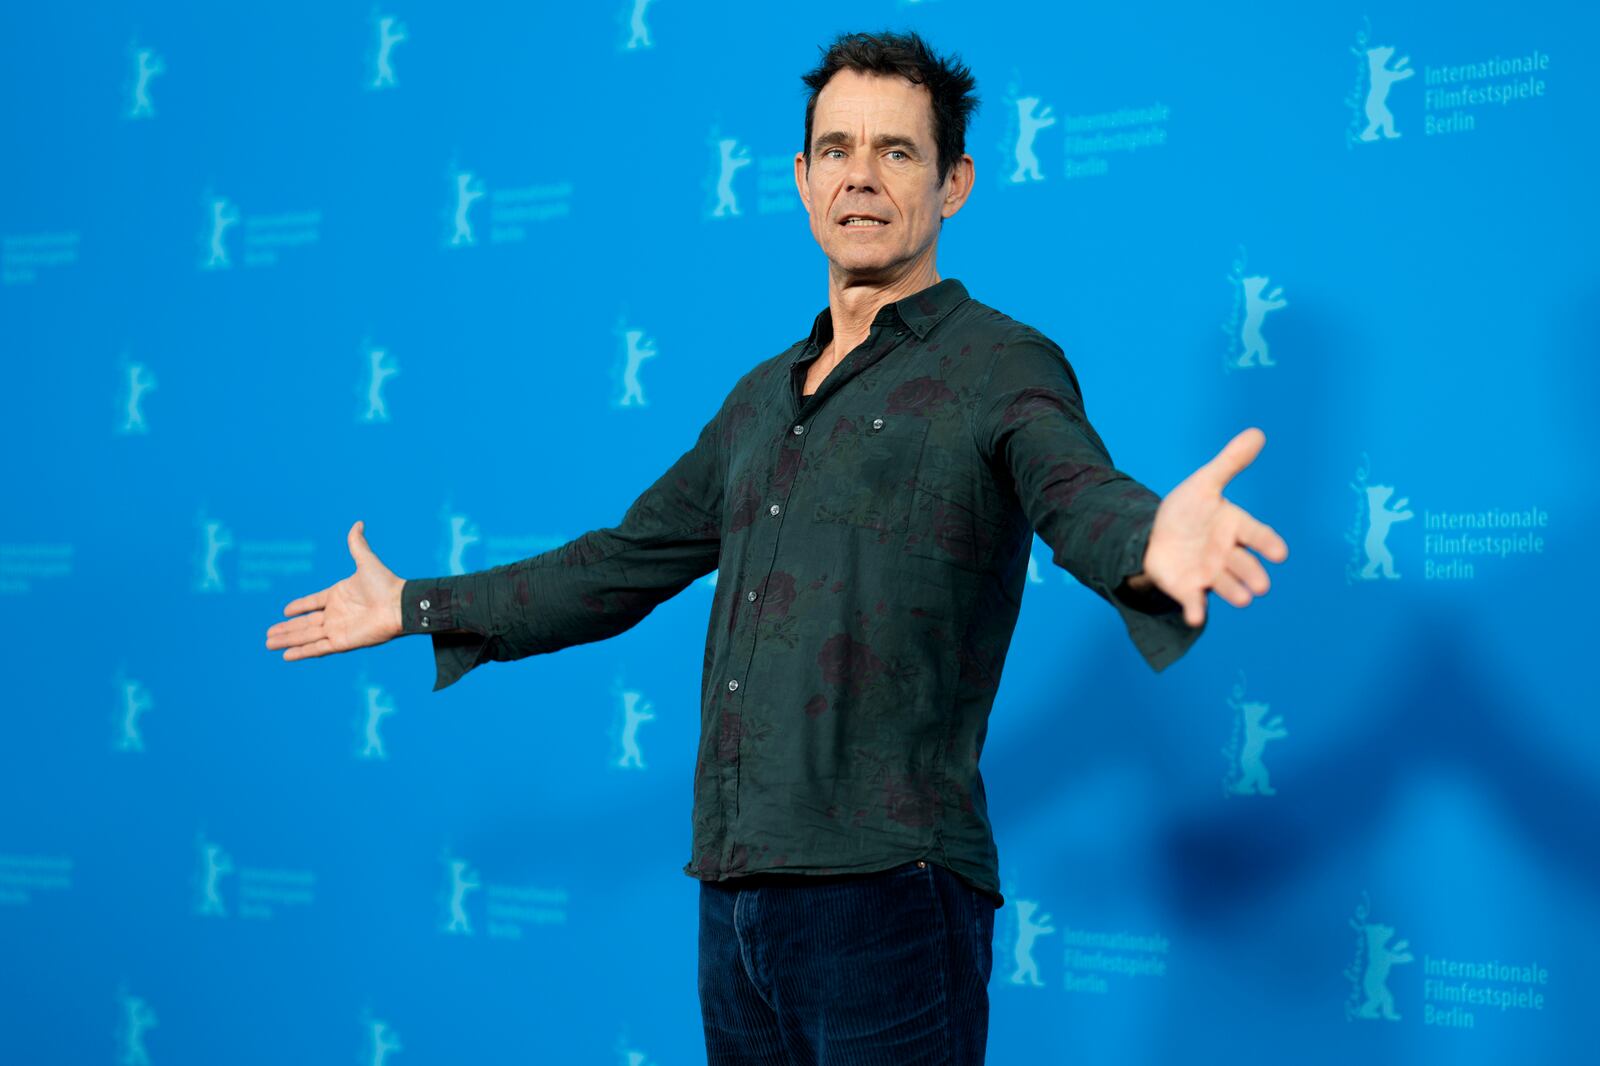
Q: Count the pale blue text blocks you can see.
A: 15